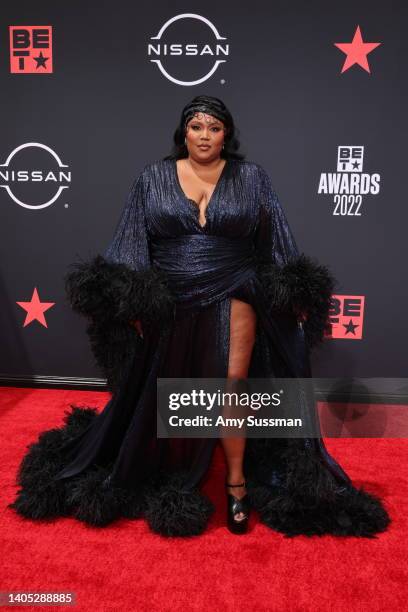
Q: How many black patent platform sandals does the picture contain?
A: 1